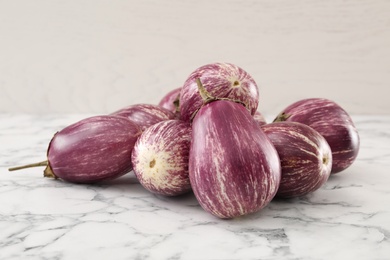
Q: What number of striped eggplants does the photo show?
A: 9